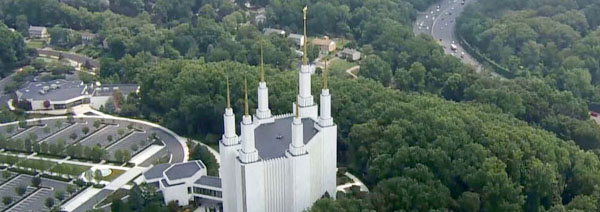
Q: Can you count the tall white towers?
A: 6